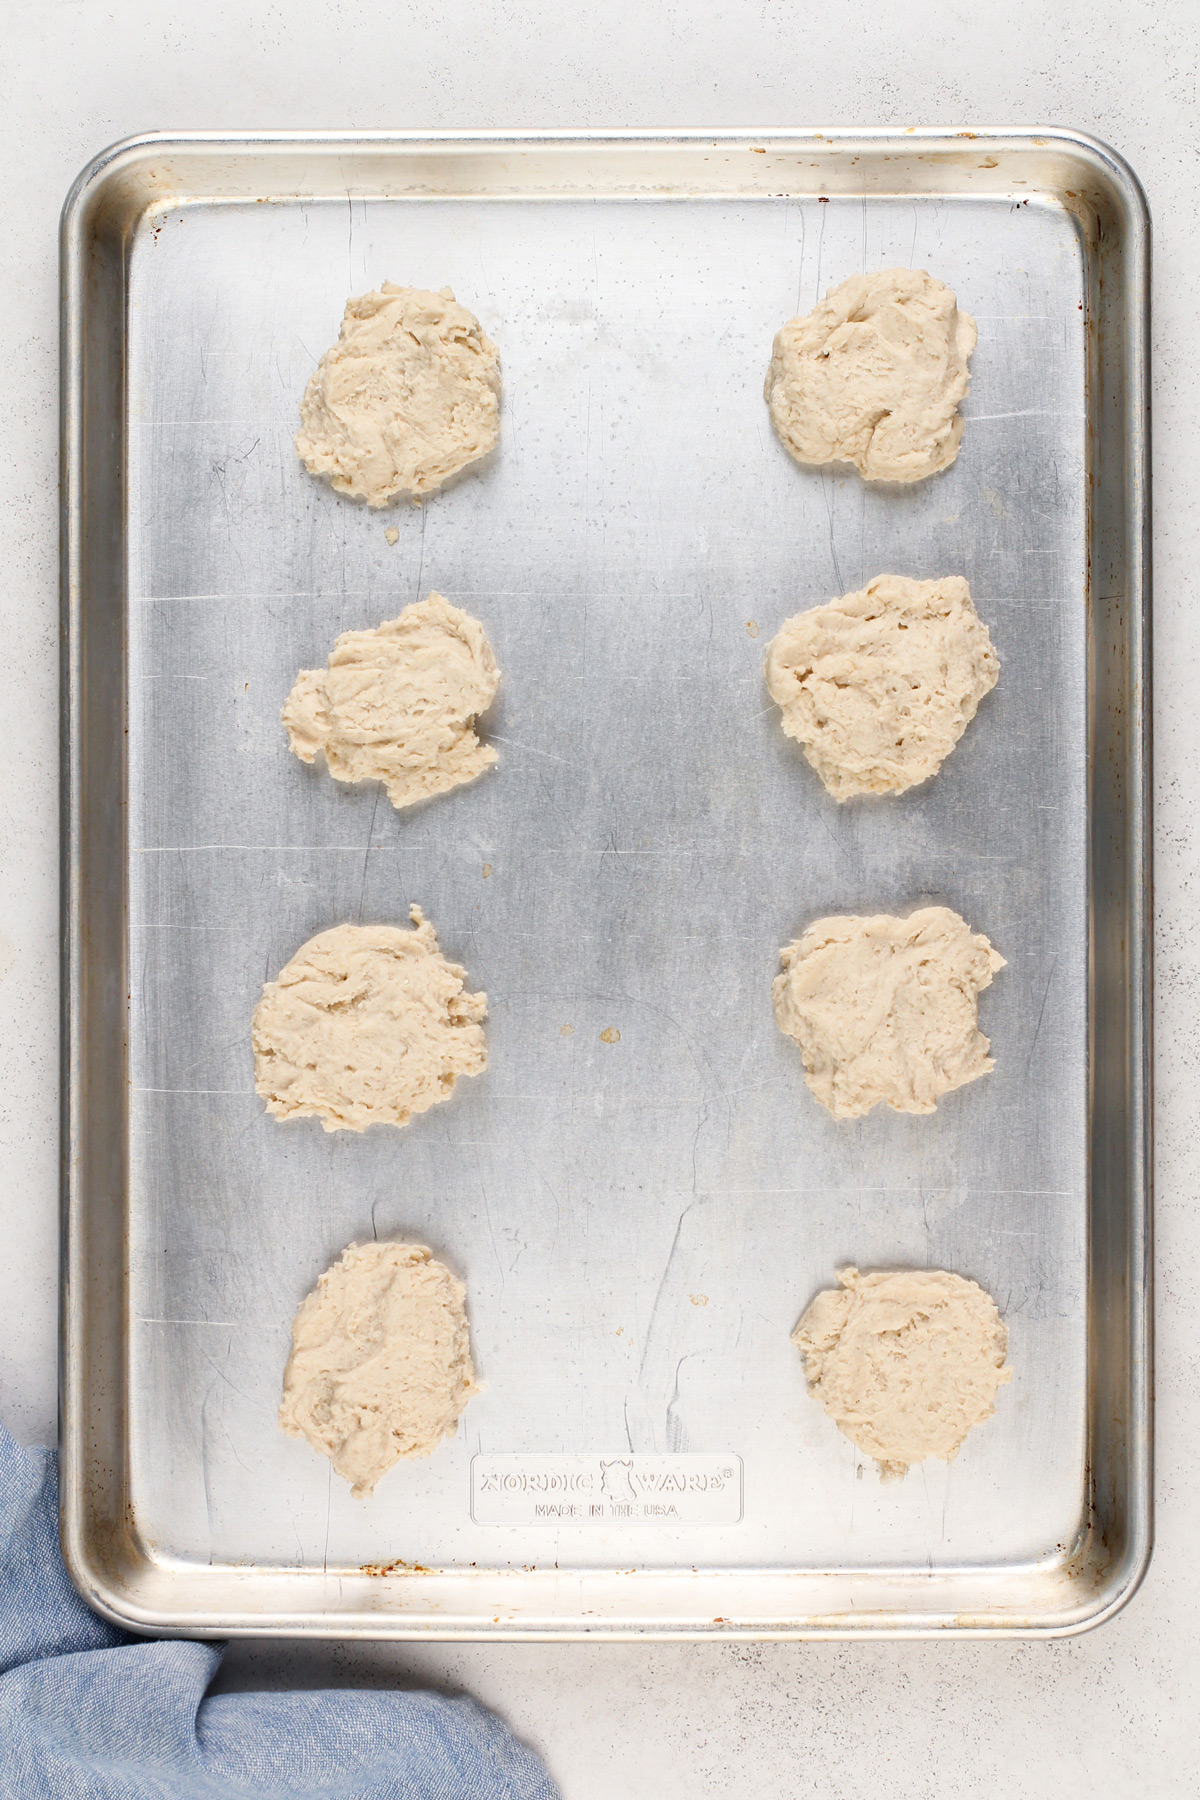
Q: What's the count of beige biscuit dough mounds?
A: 8